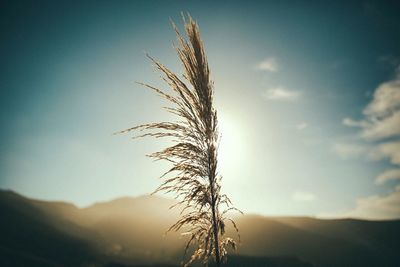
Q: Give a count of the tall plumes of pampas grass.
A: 1